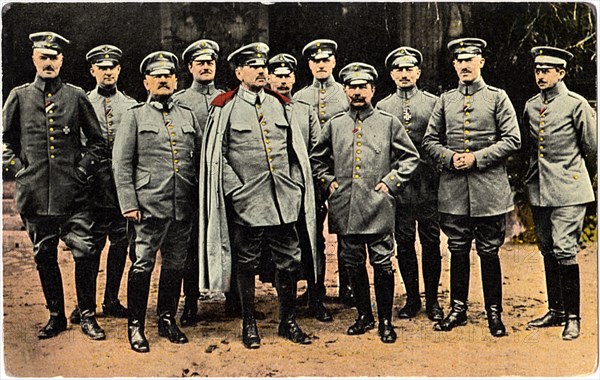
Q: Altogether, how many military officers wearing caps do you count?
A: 11